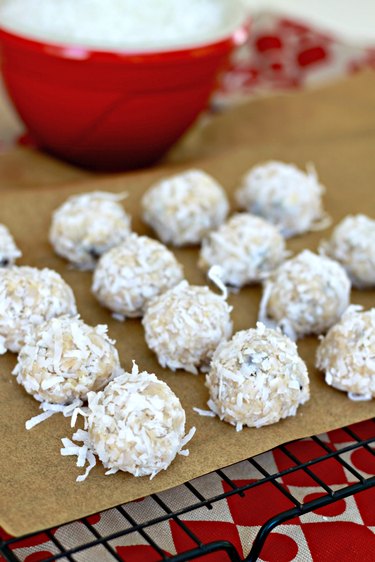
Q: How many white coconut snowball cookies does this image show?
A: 14